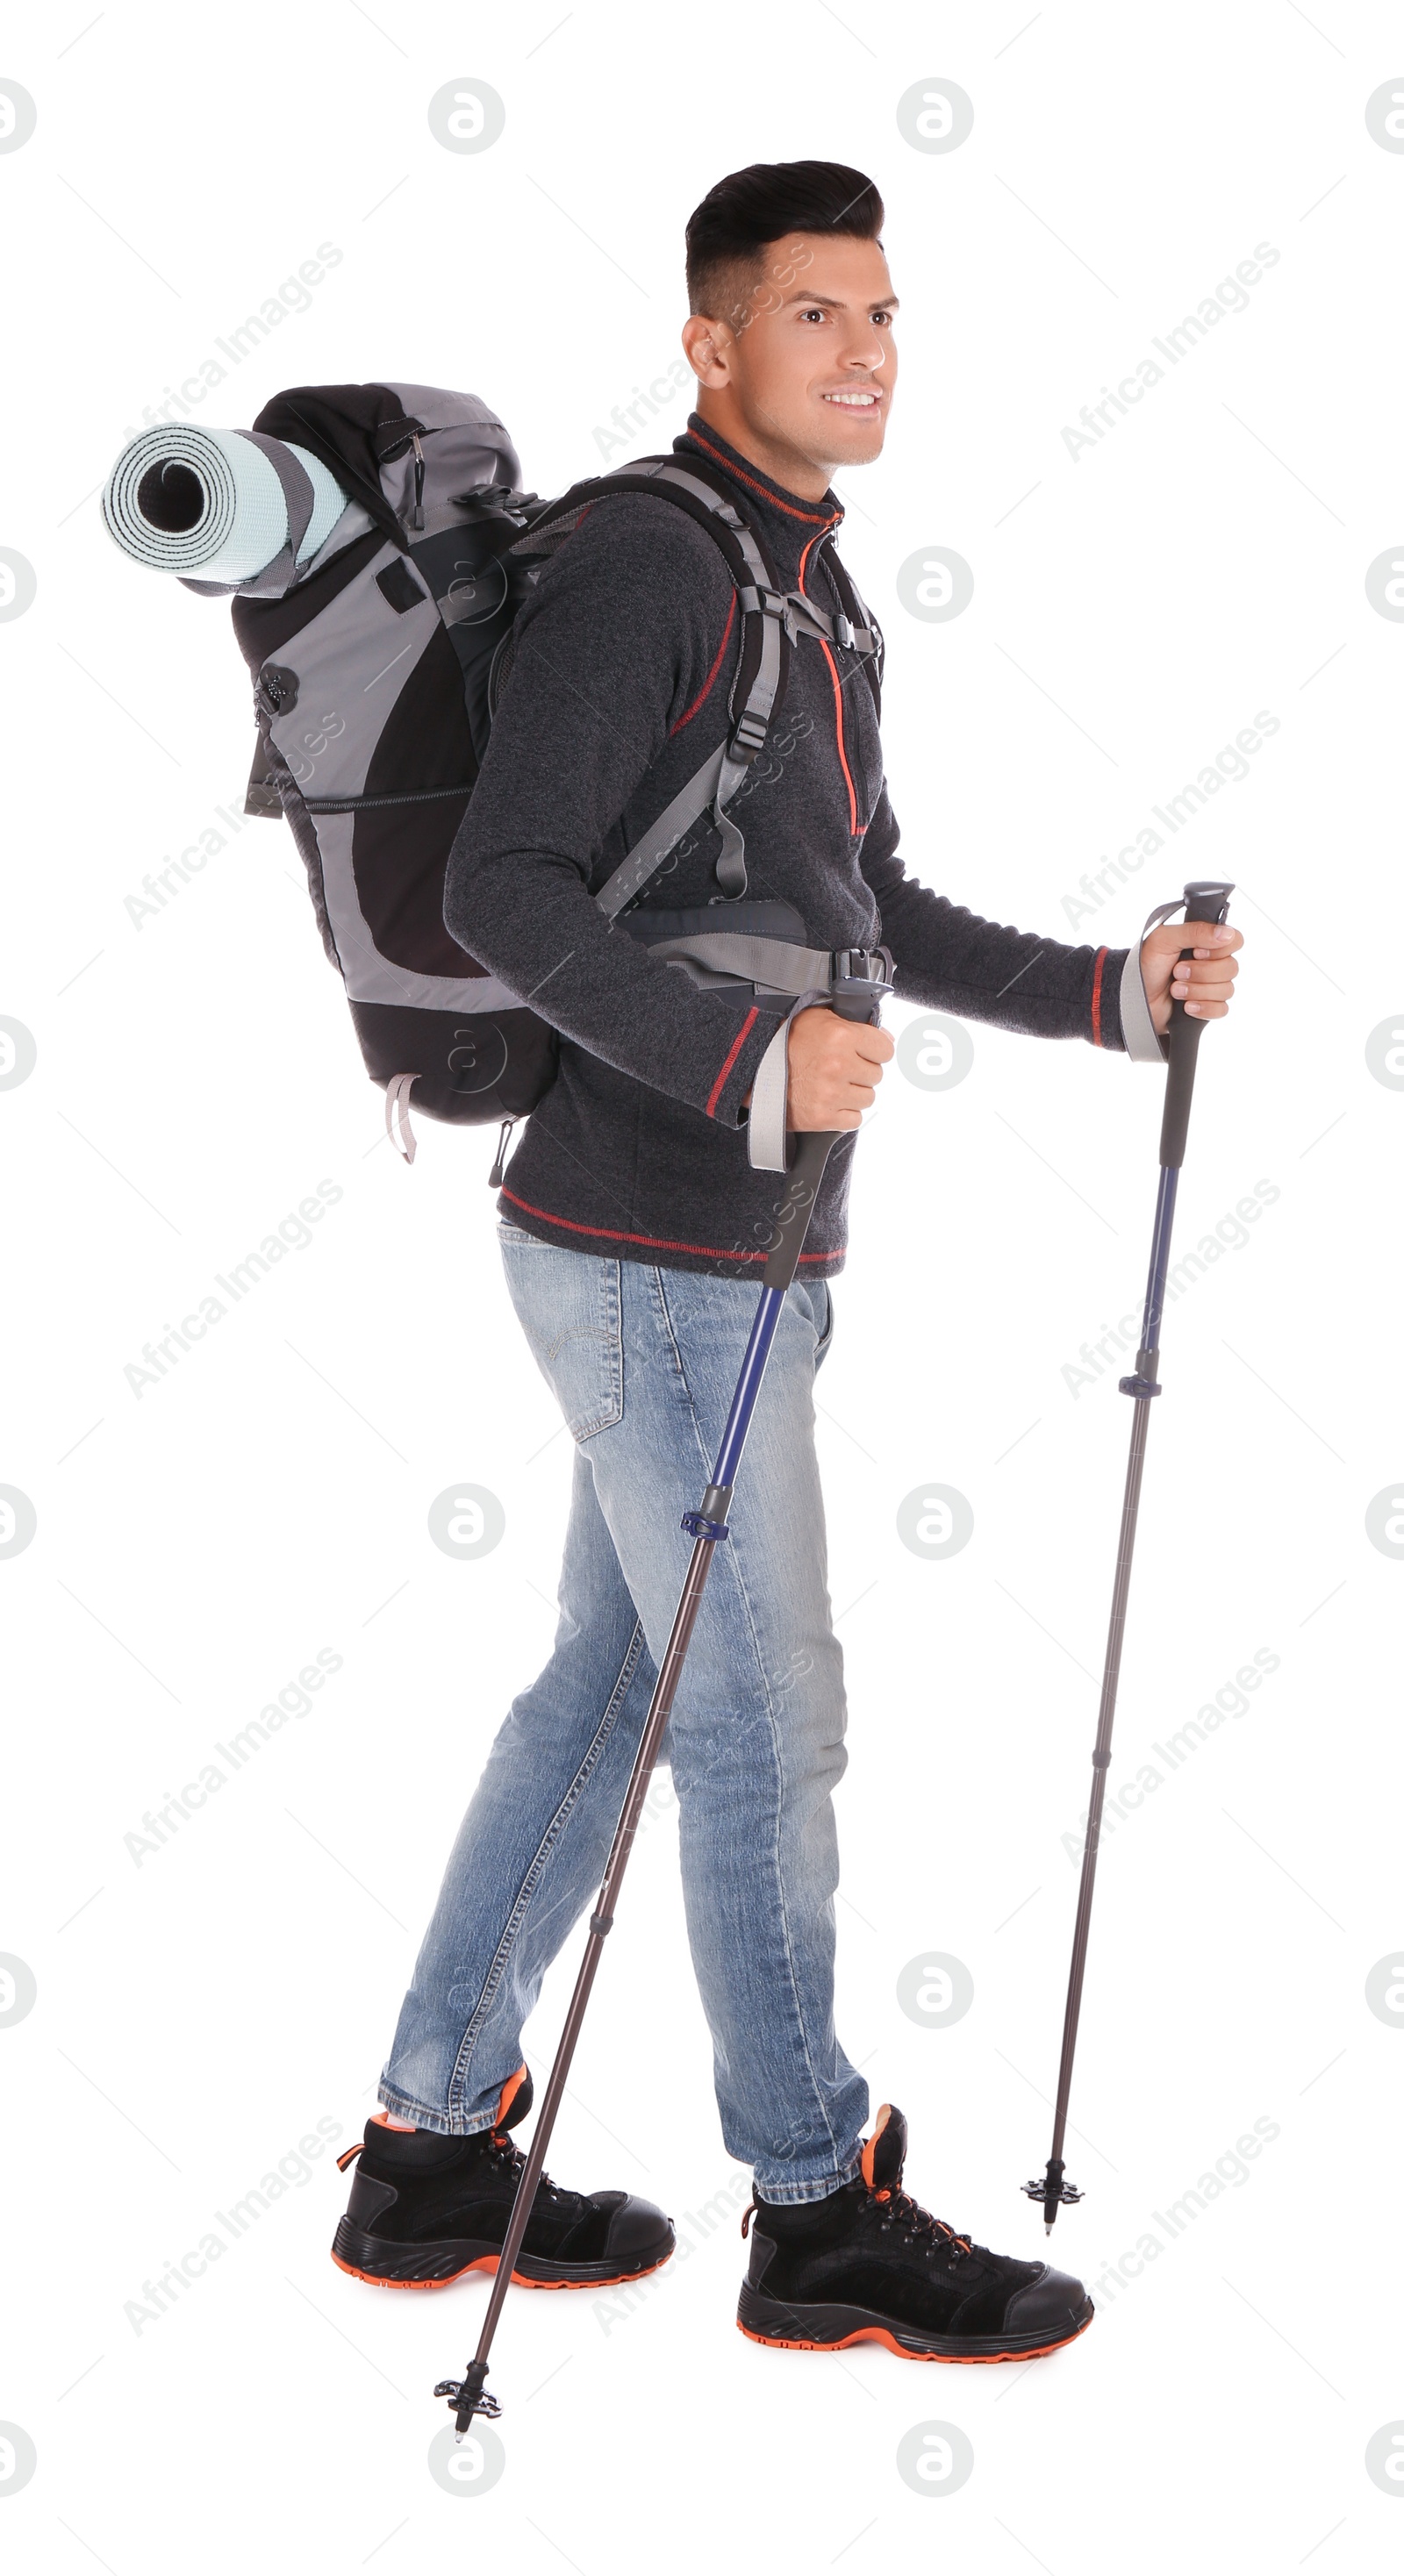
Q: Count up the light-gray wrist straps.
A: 2